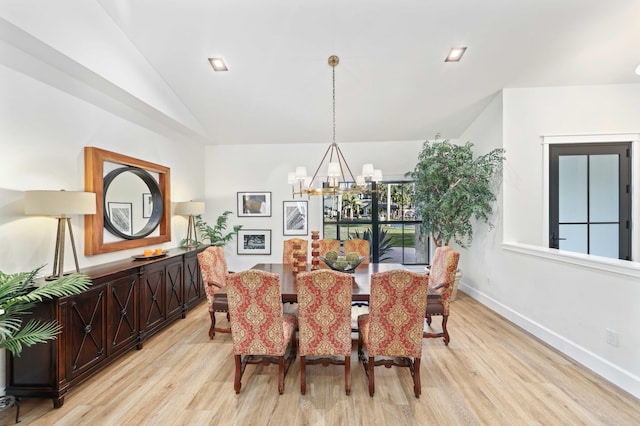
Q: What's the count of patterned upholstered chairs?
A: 8